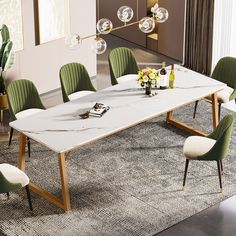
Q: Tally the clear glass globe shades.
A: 6